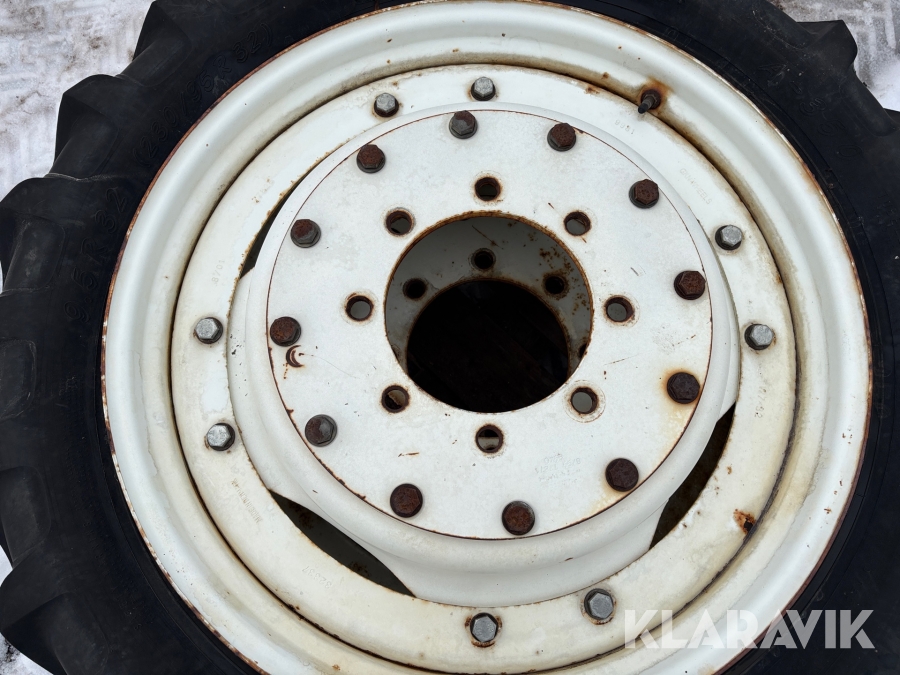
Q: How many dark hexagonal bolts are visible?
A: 12